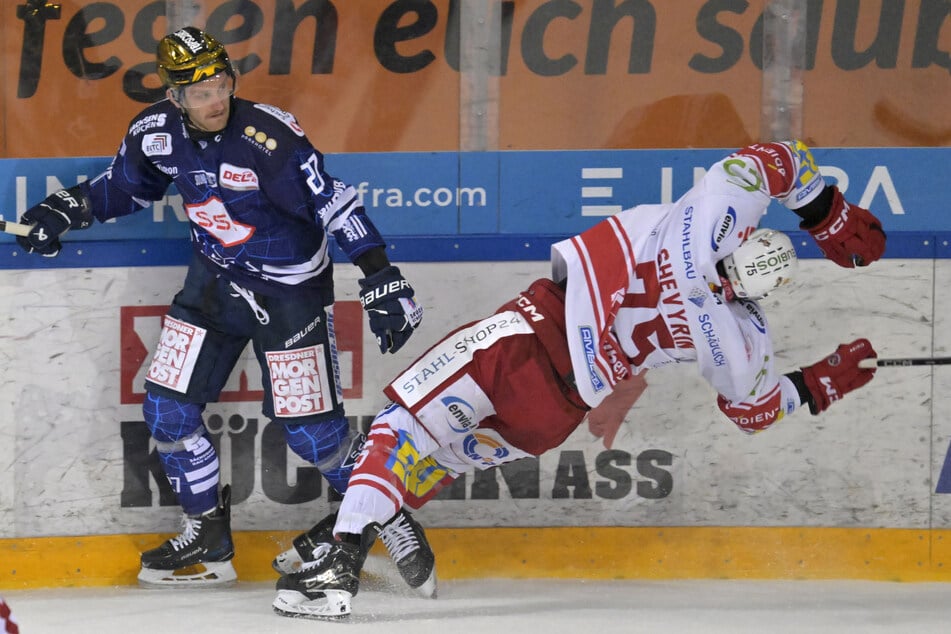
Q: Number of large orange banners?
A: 1